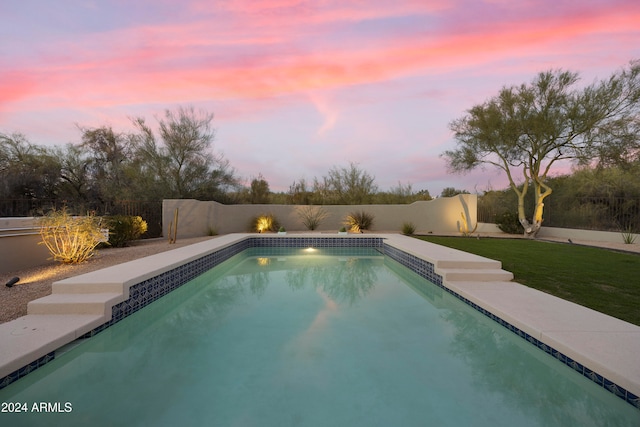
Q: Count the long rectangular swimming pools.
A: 1